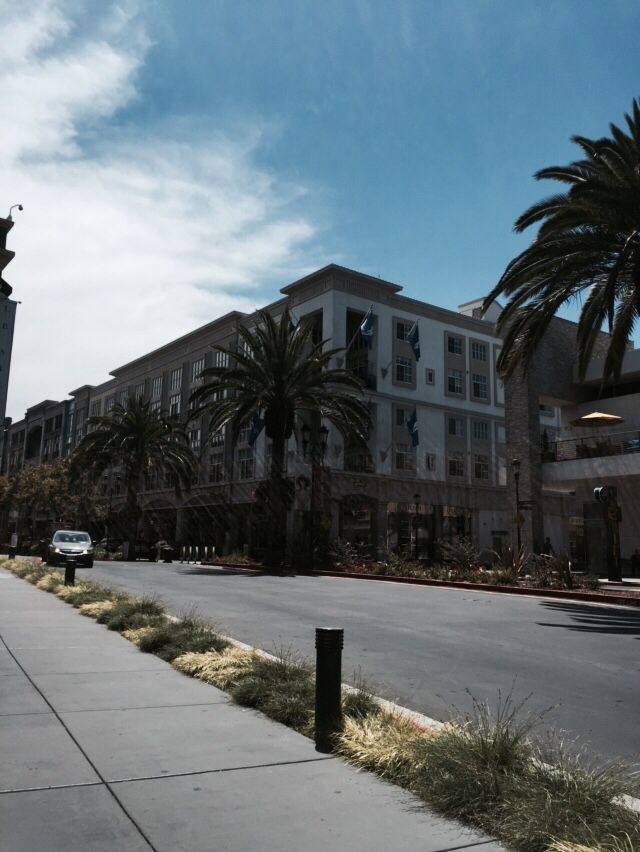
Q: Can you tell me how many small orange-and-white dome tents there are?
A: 0